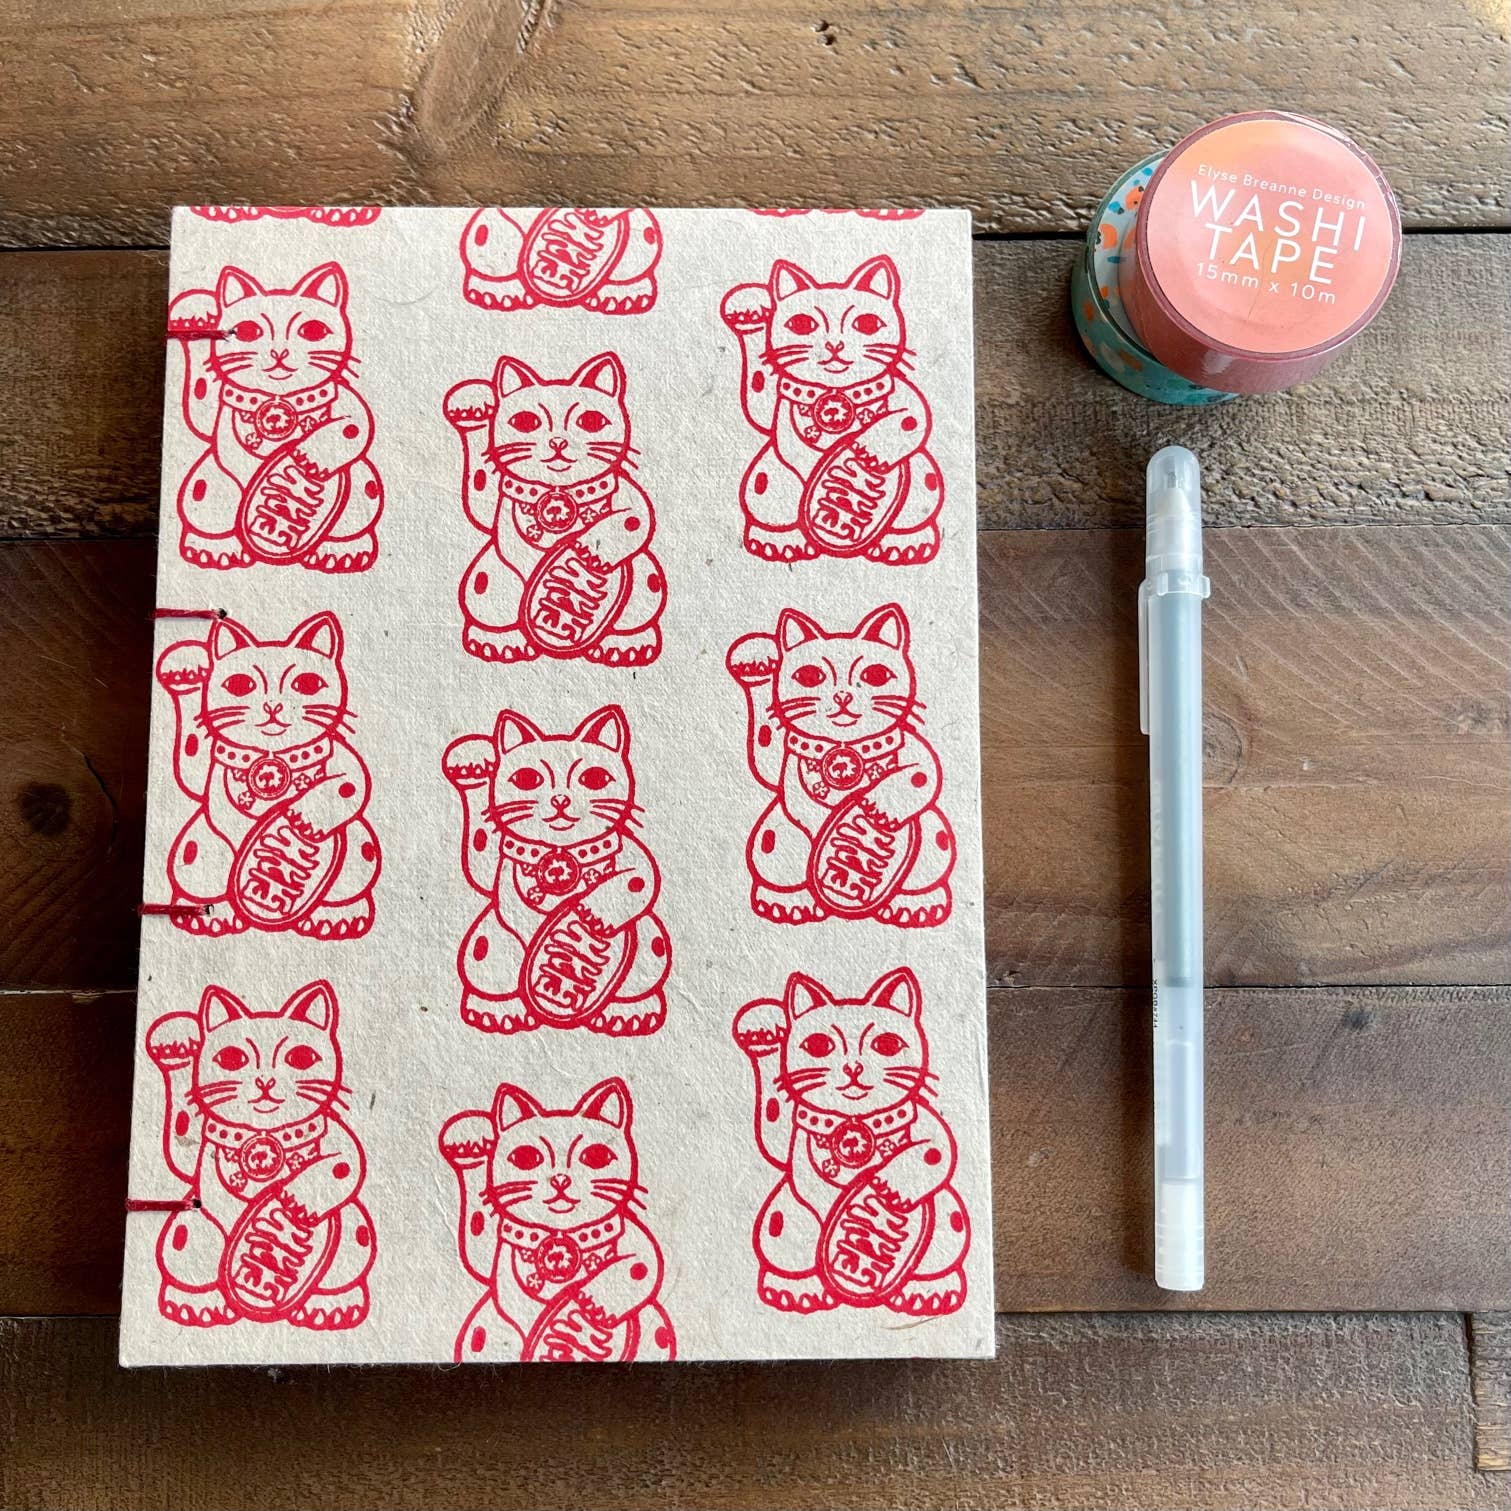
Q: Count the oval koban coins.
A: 10